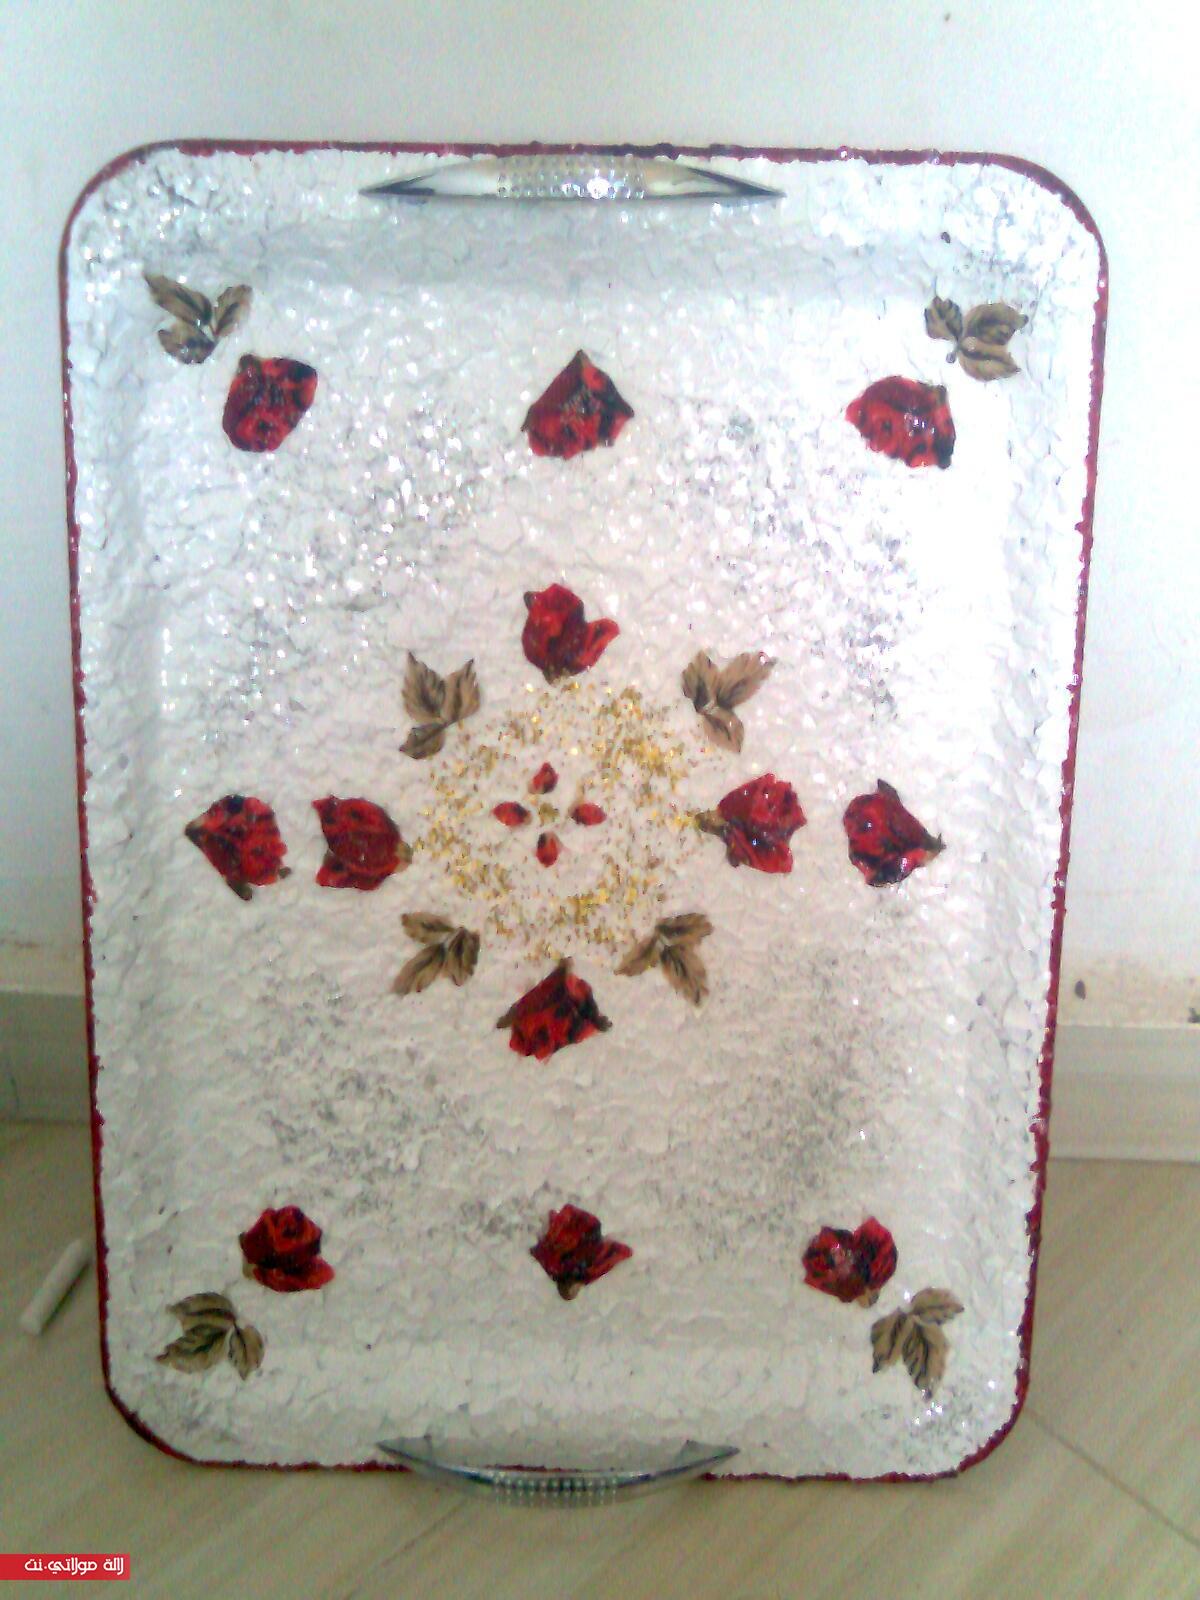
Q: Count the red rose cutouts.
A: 12